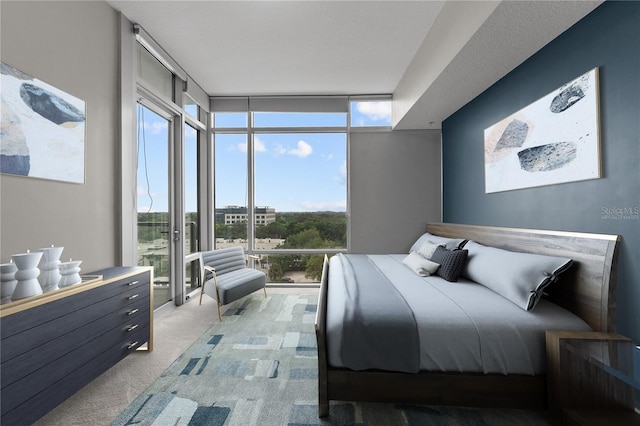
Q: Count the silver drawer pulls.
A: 5